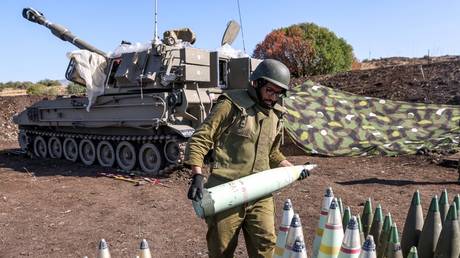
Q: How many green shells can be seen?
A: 13